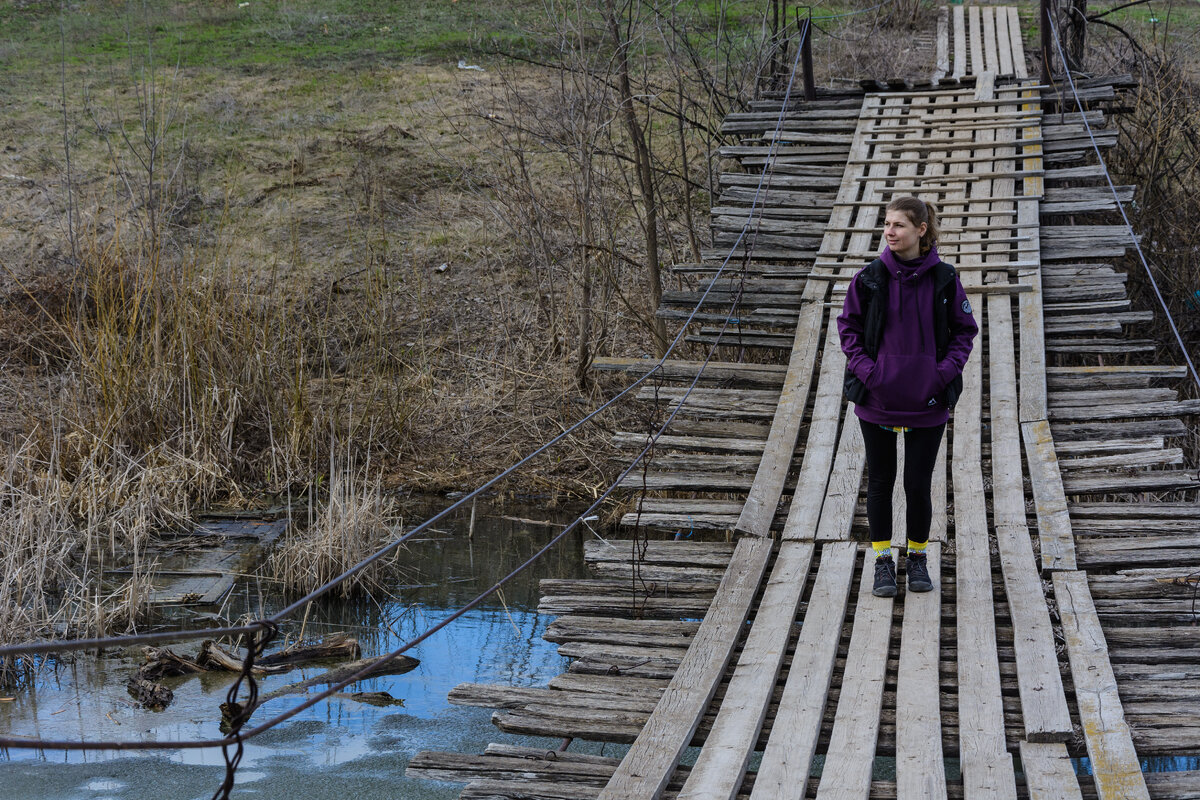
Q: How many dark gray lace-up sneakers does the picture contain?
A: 2